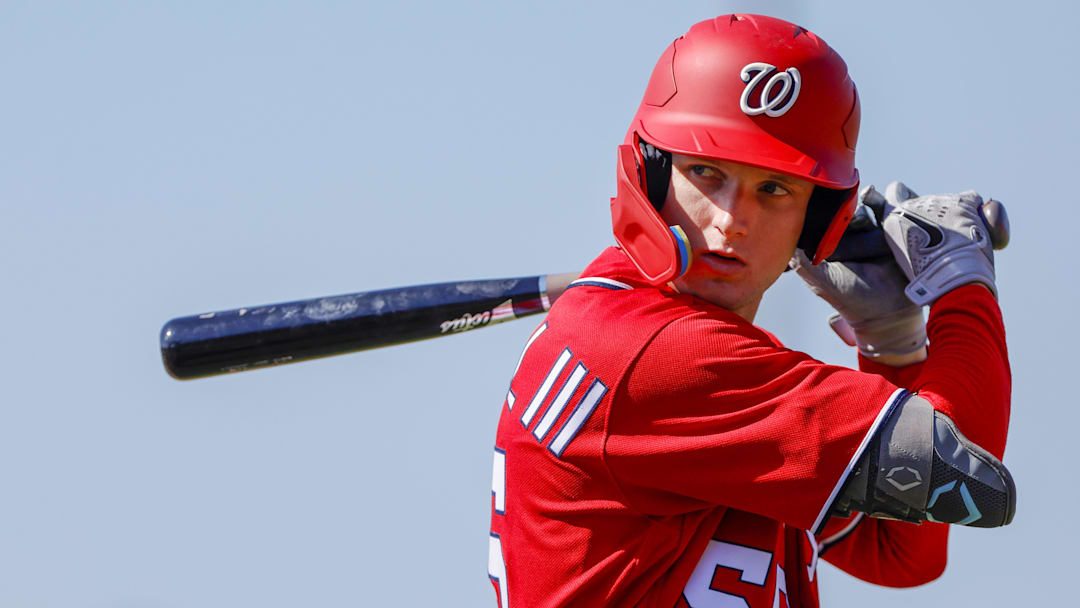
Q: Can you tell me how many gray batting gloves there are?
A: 2